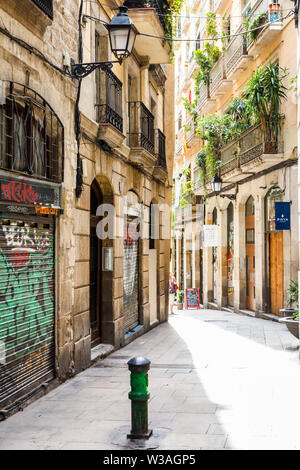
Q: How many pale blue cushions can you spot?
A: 0